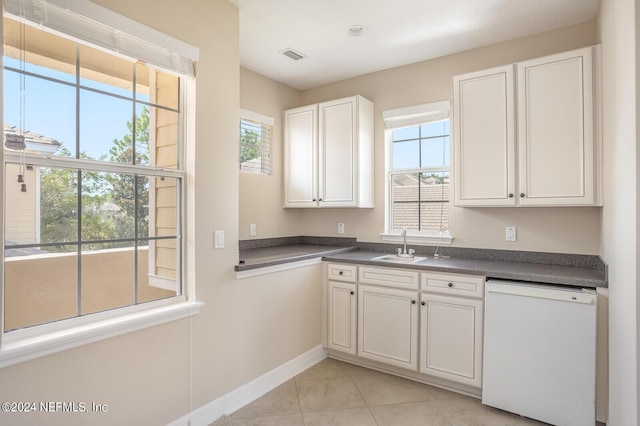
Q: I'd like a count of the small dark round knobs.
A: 9